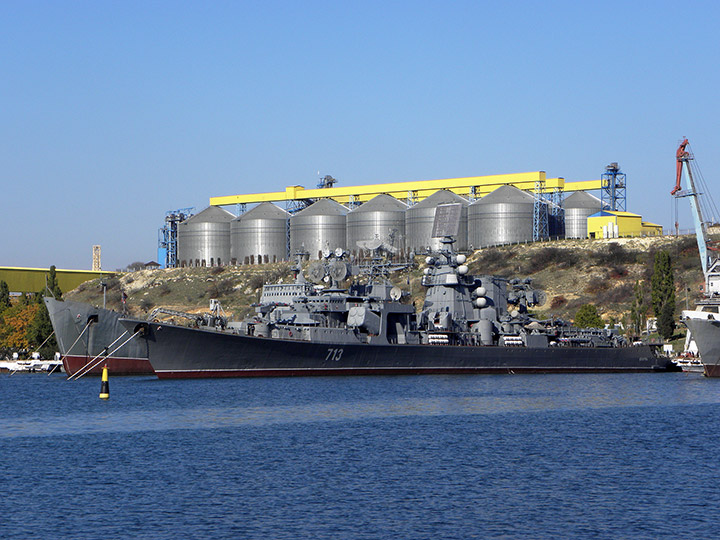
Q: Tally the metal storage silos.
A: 7